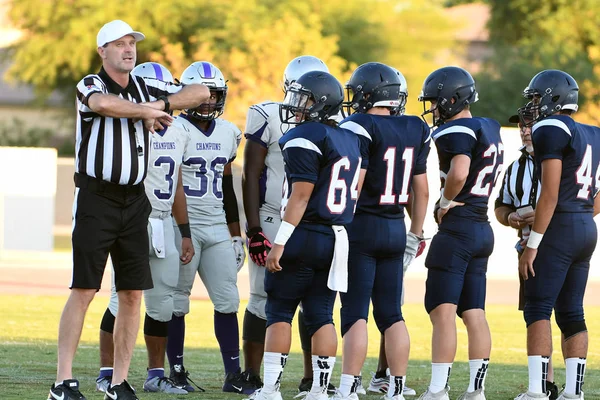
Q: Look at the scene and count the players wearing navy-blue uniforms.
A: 4